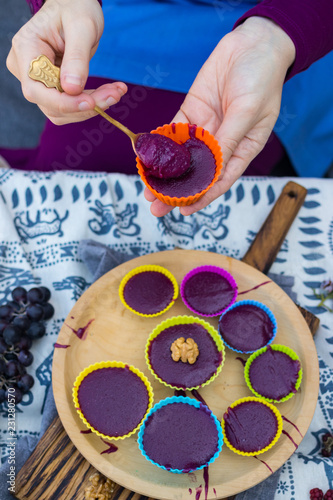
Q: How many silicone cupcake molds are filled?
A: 9